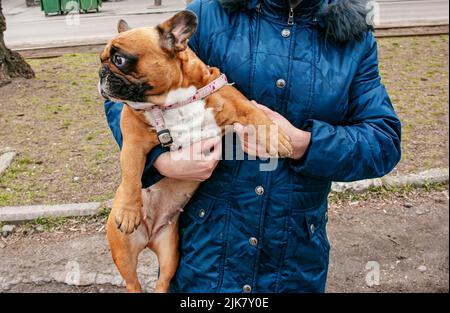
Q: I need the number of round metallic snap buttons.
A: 7